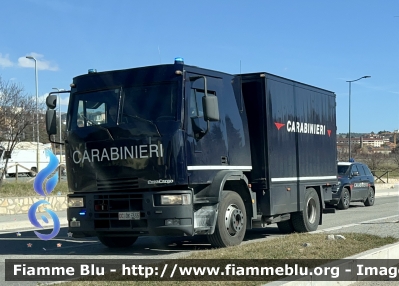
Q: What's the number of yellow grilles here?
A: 0